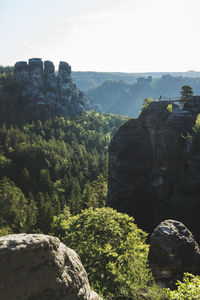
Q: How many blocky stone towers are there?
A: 4